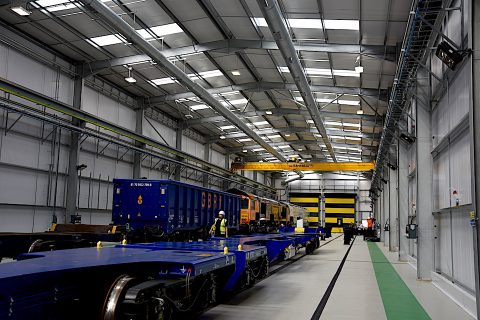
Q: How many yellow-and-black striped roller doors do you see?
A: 2